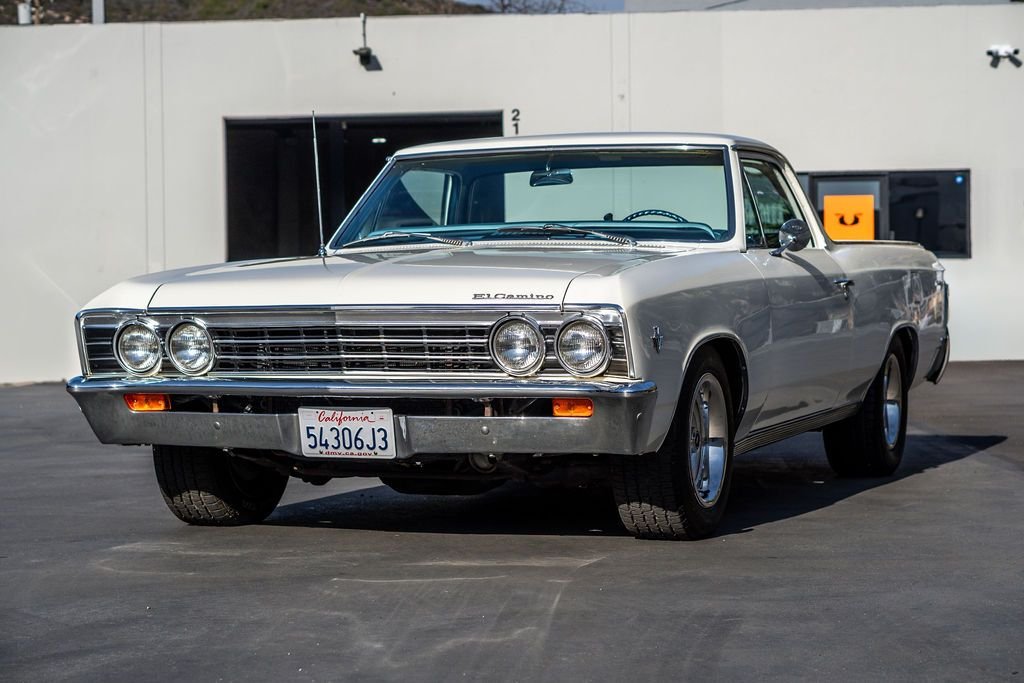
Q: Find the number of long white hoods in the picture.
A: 1